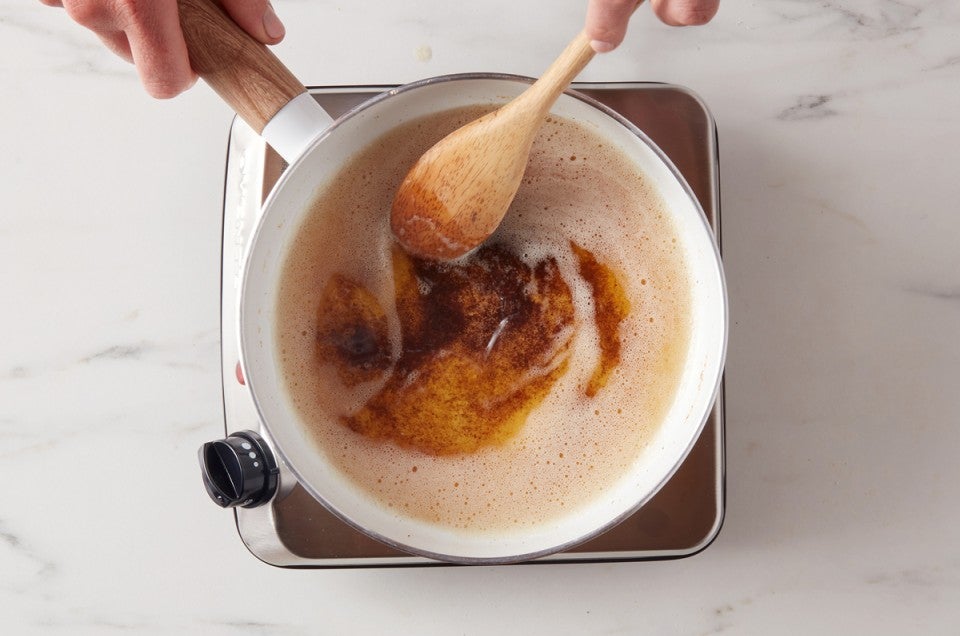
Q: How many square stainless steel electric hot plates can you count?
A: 1